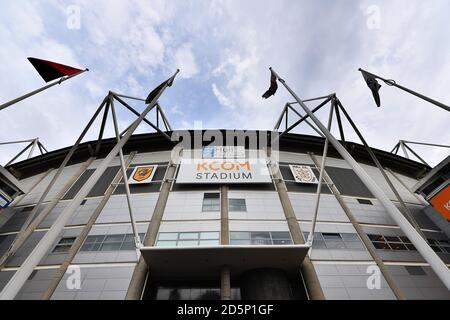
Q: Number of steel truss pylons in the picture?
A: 4